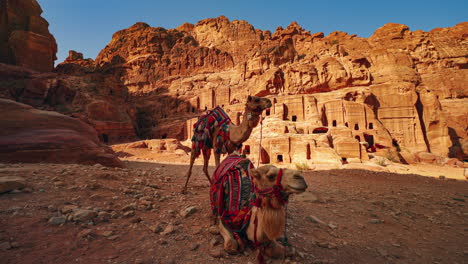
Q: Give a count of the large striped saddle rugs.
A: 2